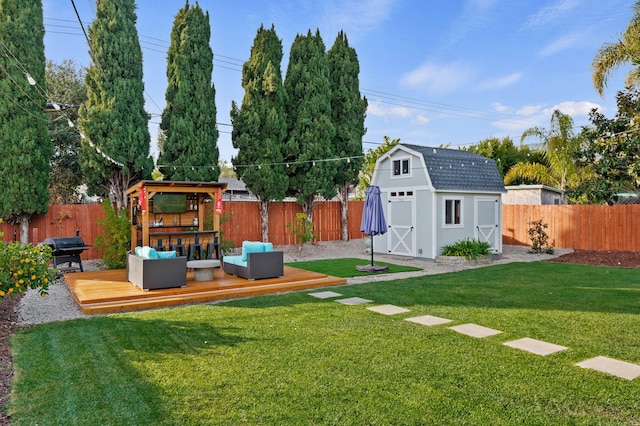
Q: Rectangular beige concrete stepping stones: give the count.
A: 7